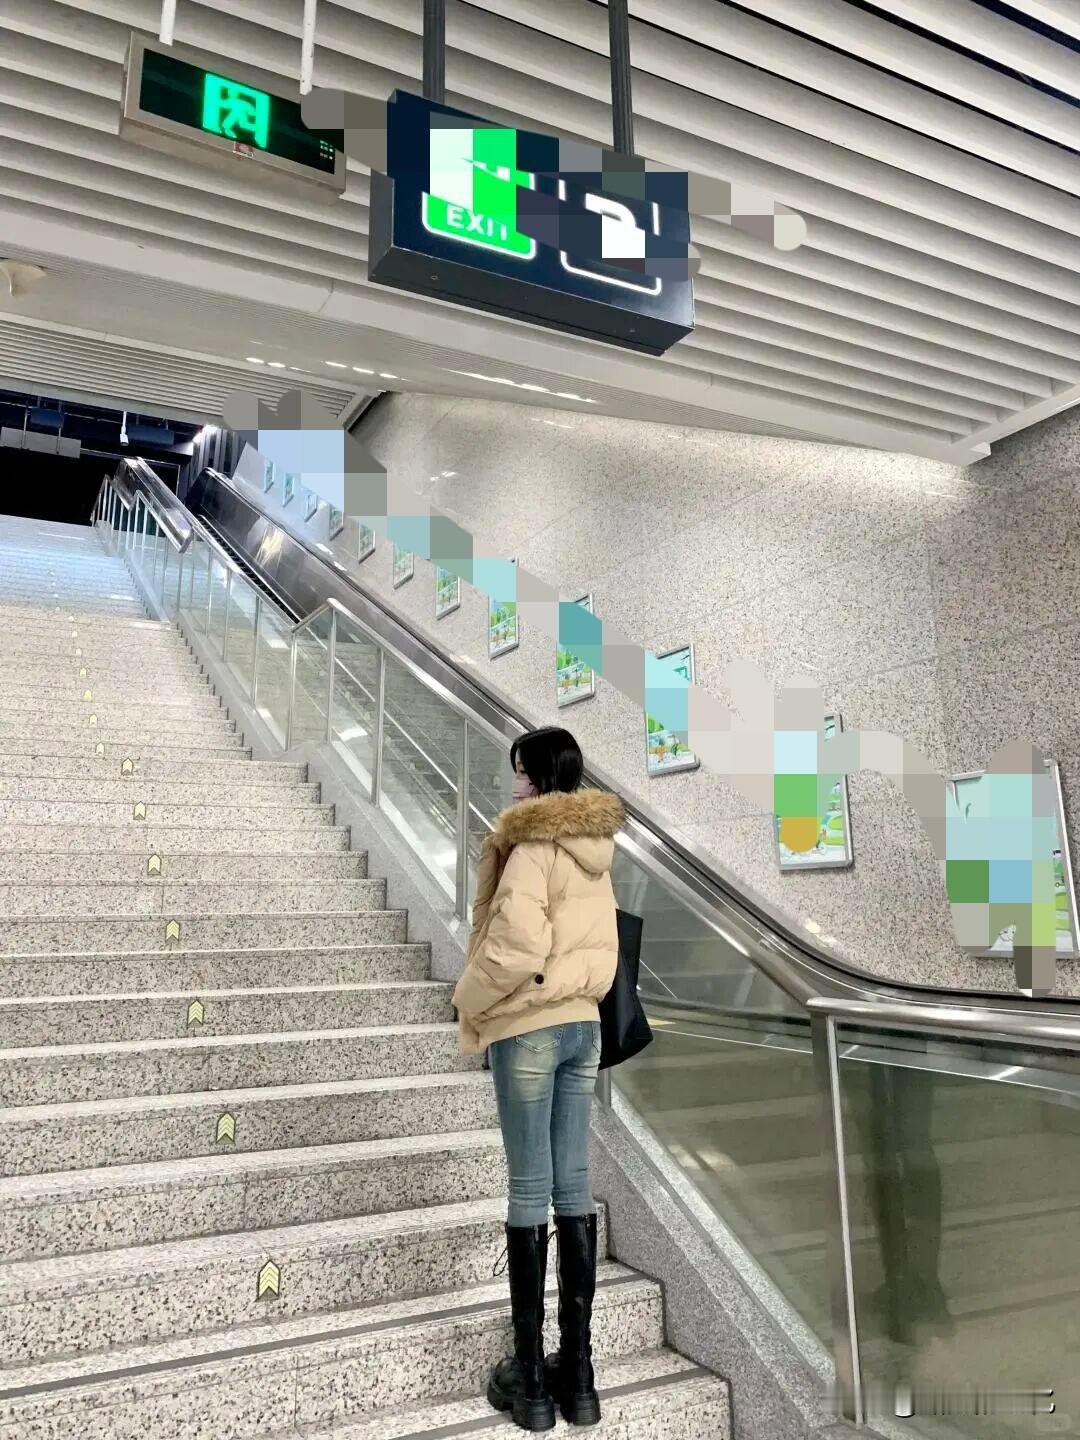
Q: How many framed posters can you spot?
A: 12